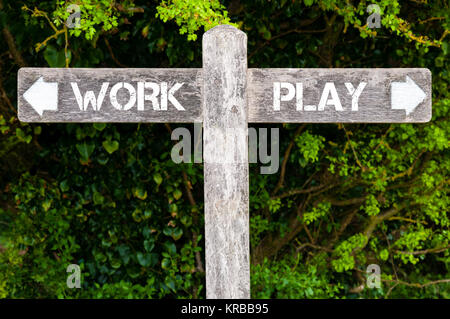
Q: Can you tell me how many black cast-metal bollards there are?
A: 0